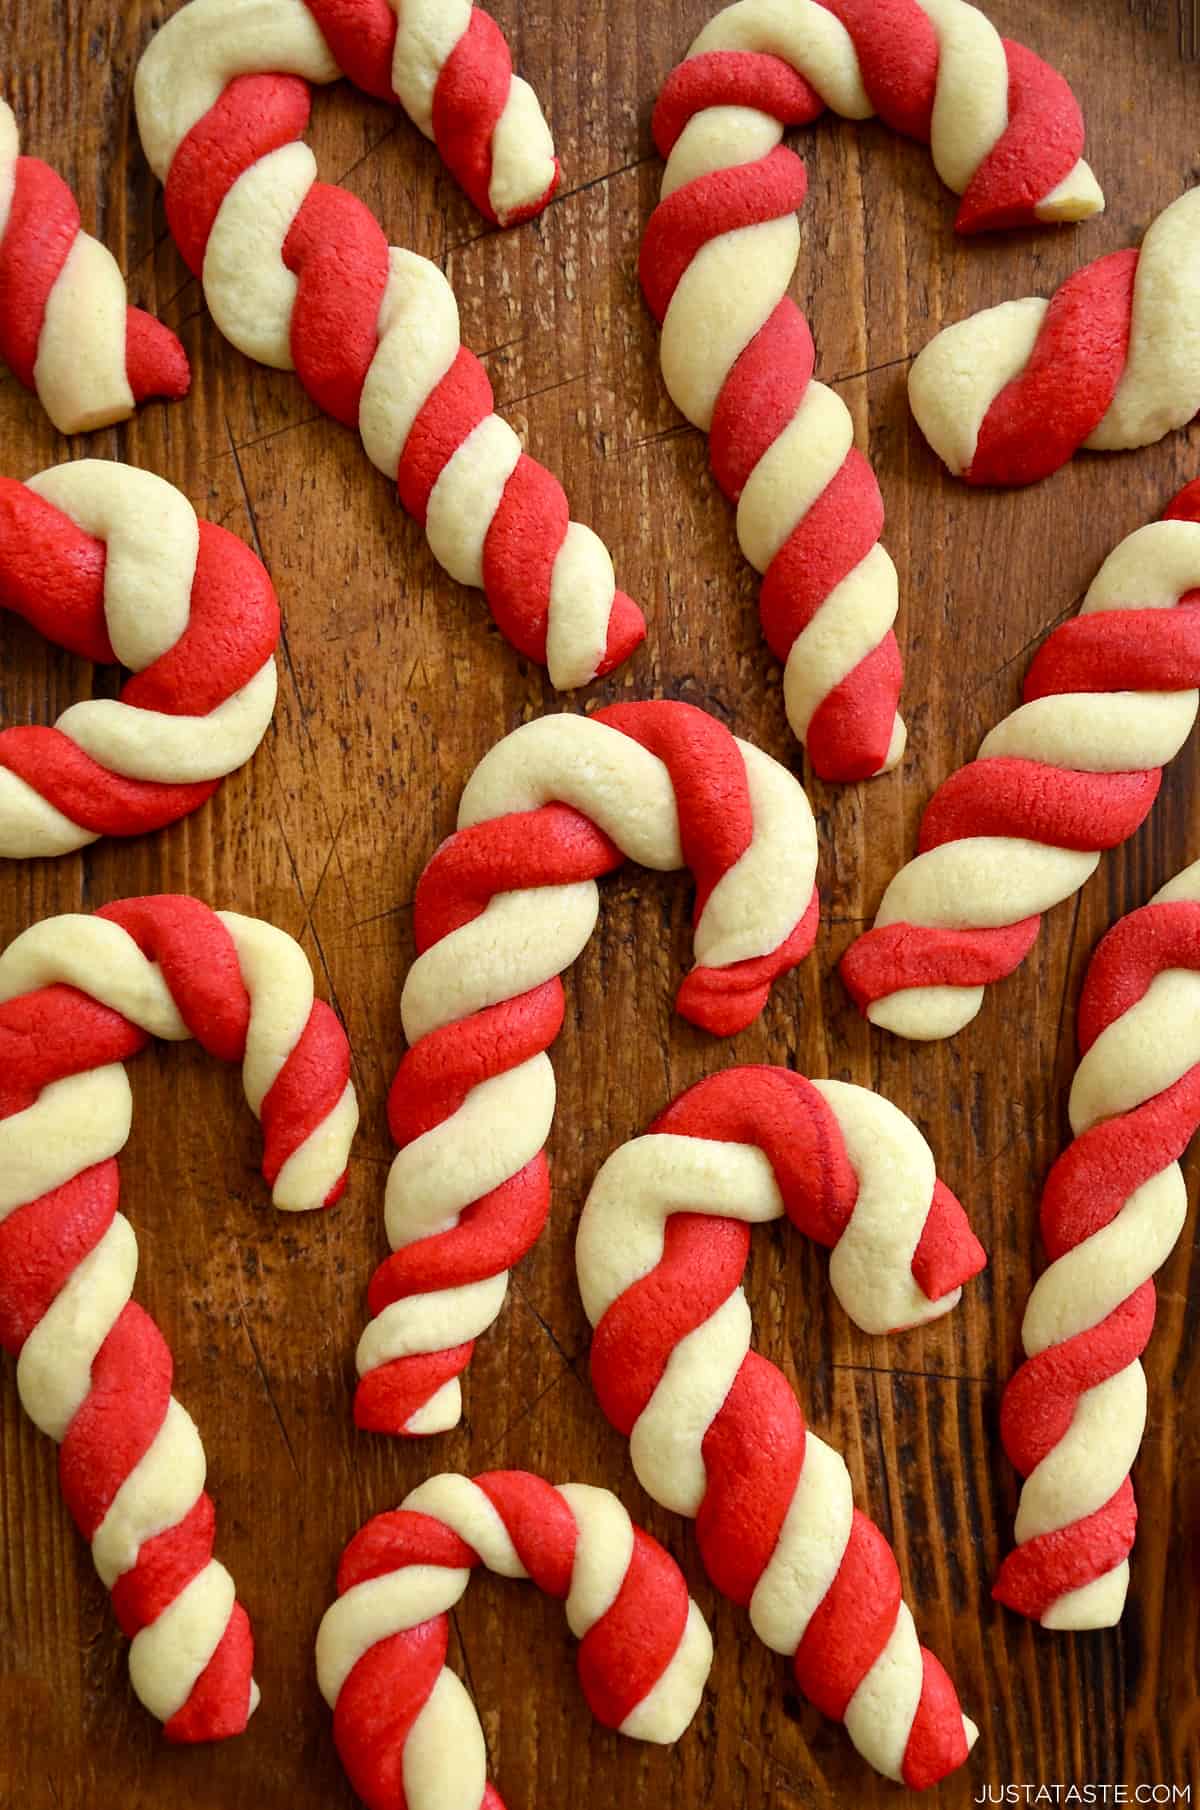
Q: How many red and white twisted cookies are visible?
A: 11